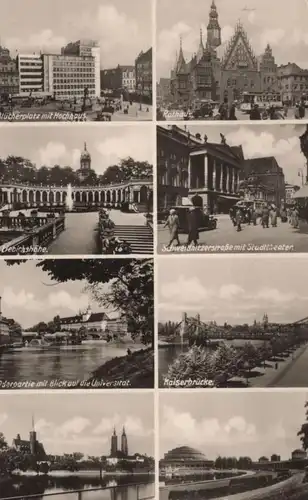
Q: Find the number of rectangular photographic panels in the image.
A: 8